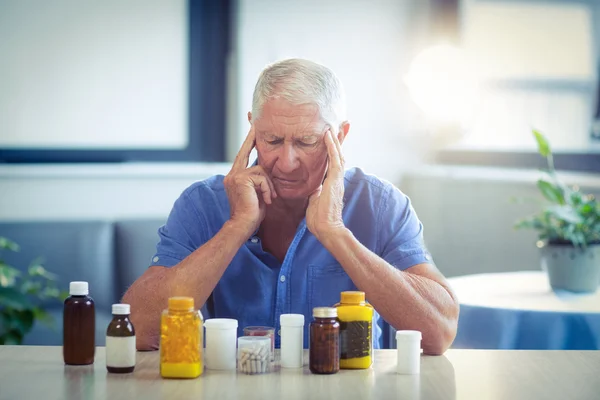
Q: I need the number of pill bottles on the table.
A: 10